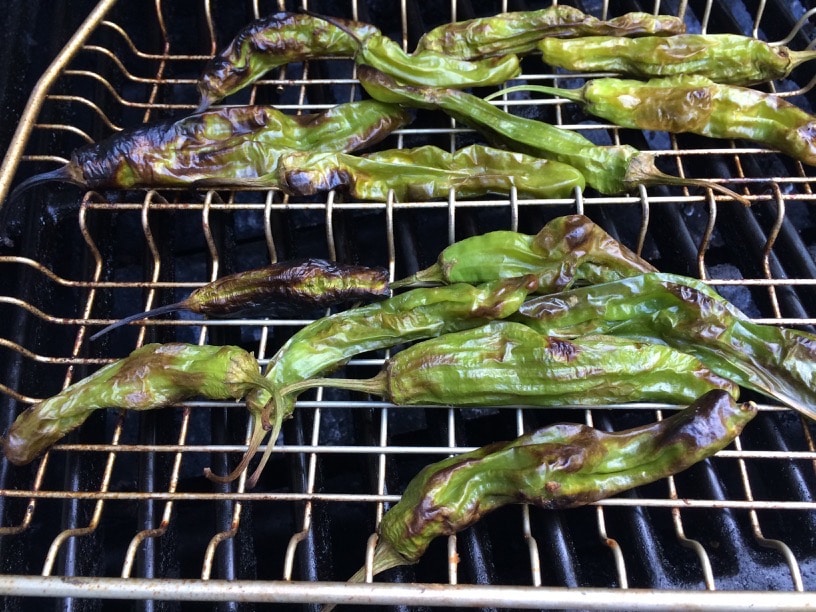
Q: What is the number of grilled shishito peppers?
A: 15